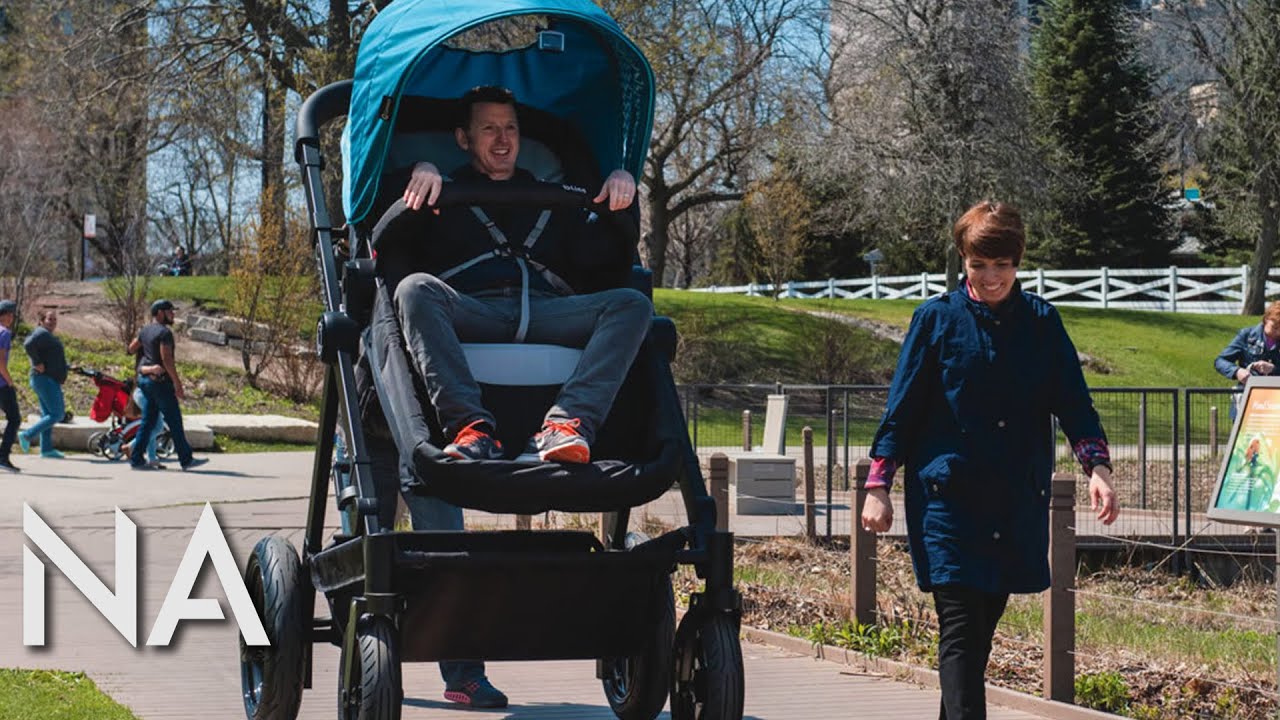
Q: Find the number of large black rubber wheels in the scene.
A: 4